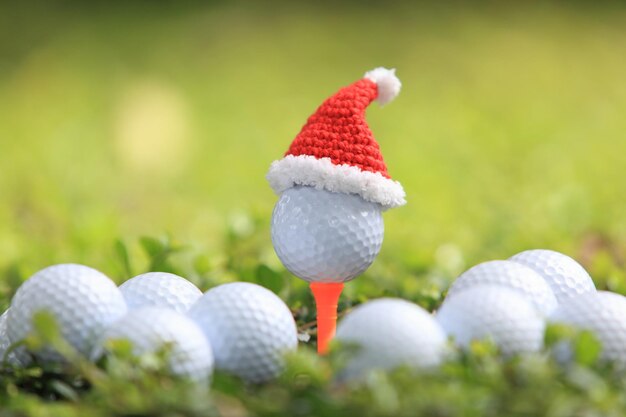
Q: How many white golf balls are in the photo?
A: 11